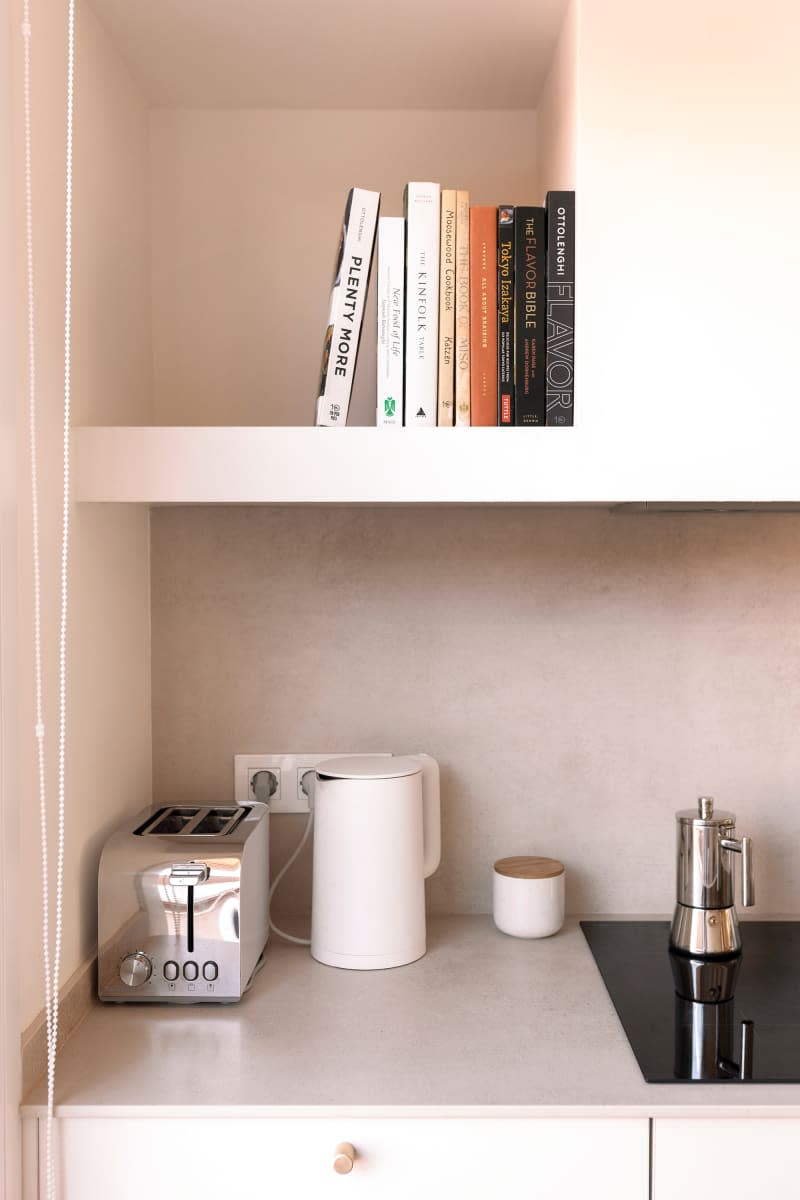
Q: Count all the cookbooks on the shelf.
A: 9